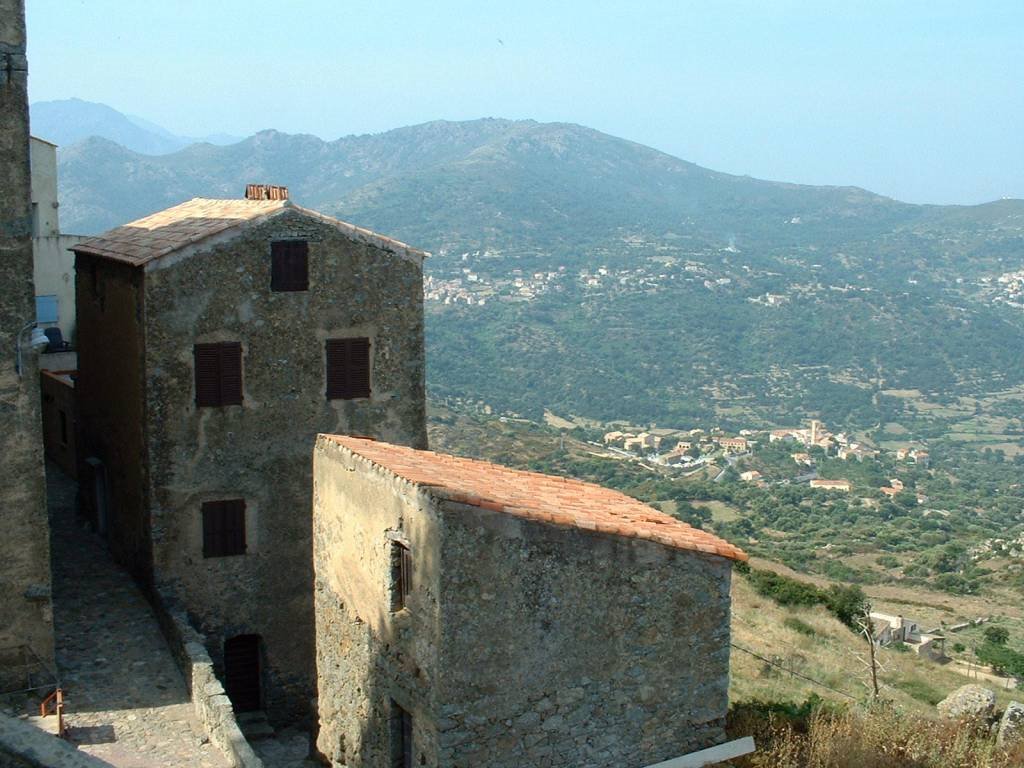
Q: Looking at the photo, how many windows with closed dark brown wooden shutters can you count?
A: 4